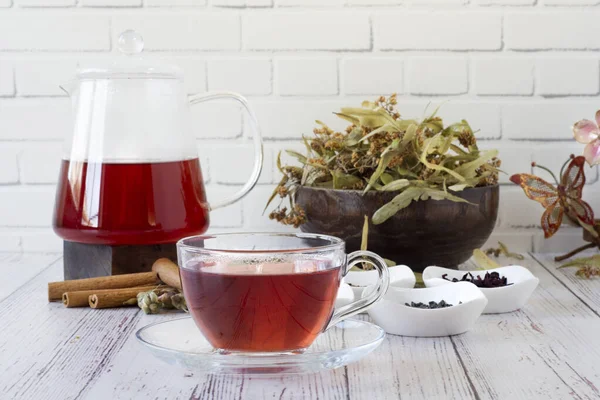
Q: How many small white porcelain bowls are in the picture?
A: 4